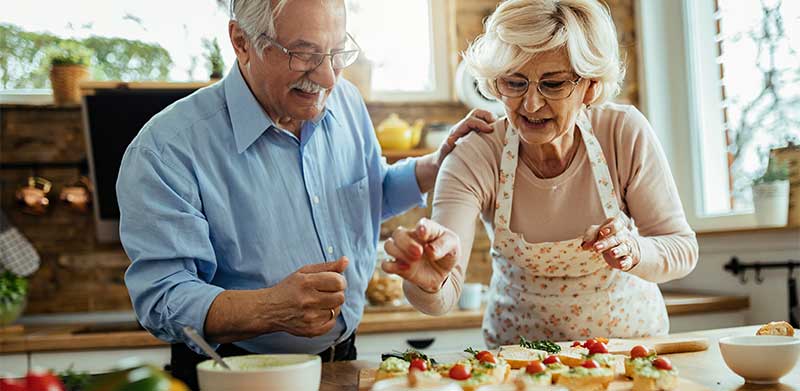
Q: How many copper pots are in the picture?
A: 2